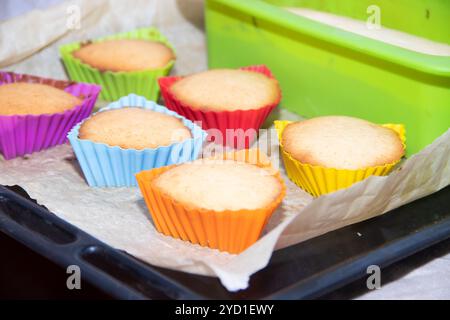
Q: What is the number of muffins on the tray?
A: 6